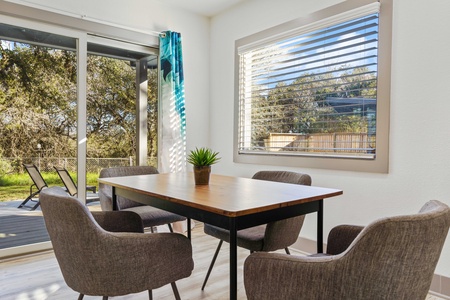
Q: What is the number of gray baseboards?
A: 1